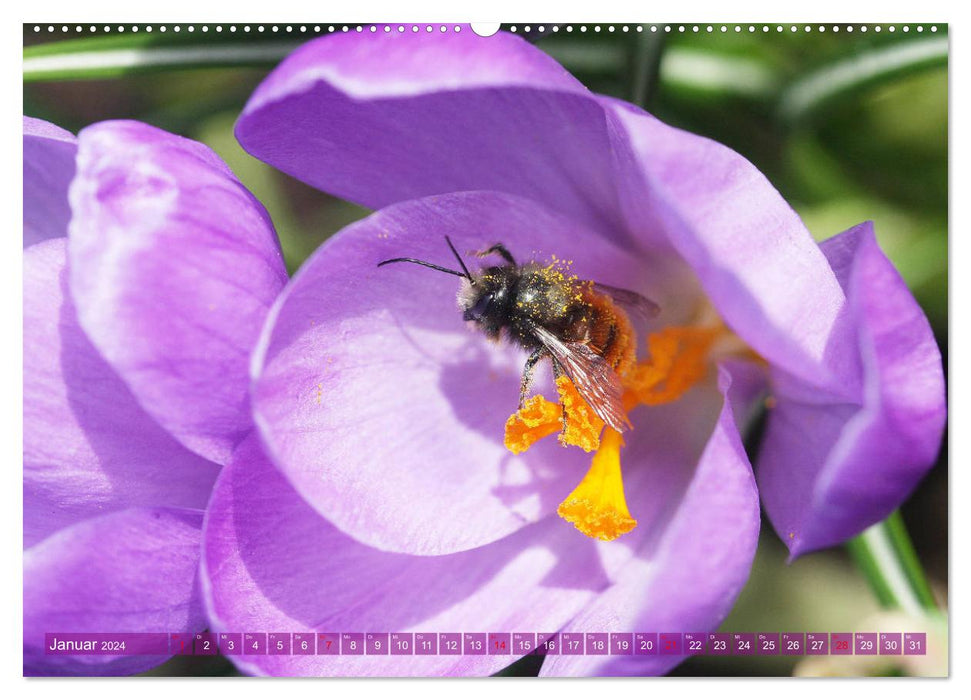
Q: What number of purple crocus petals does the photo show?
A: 10